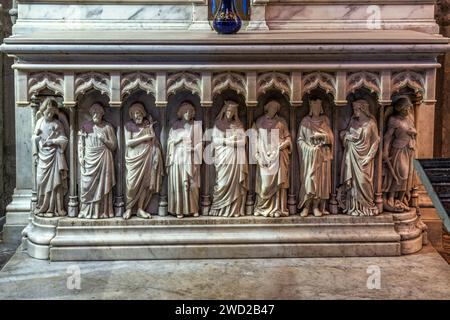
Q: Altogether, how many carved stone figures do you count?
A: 9